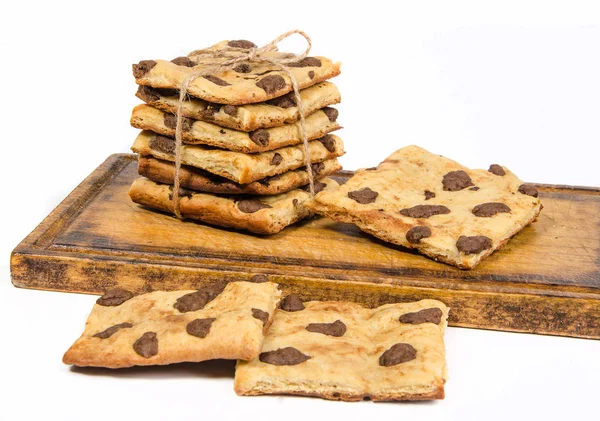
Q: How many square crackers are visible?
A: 9